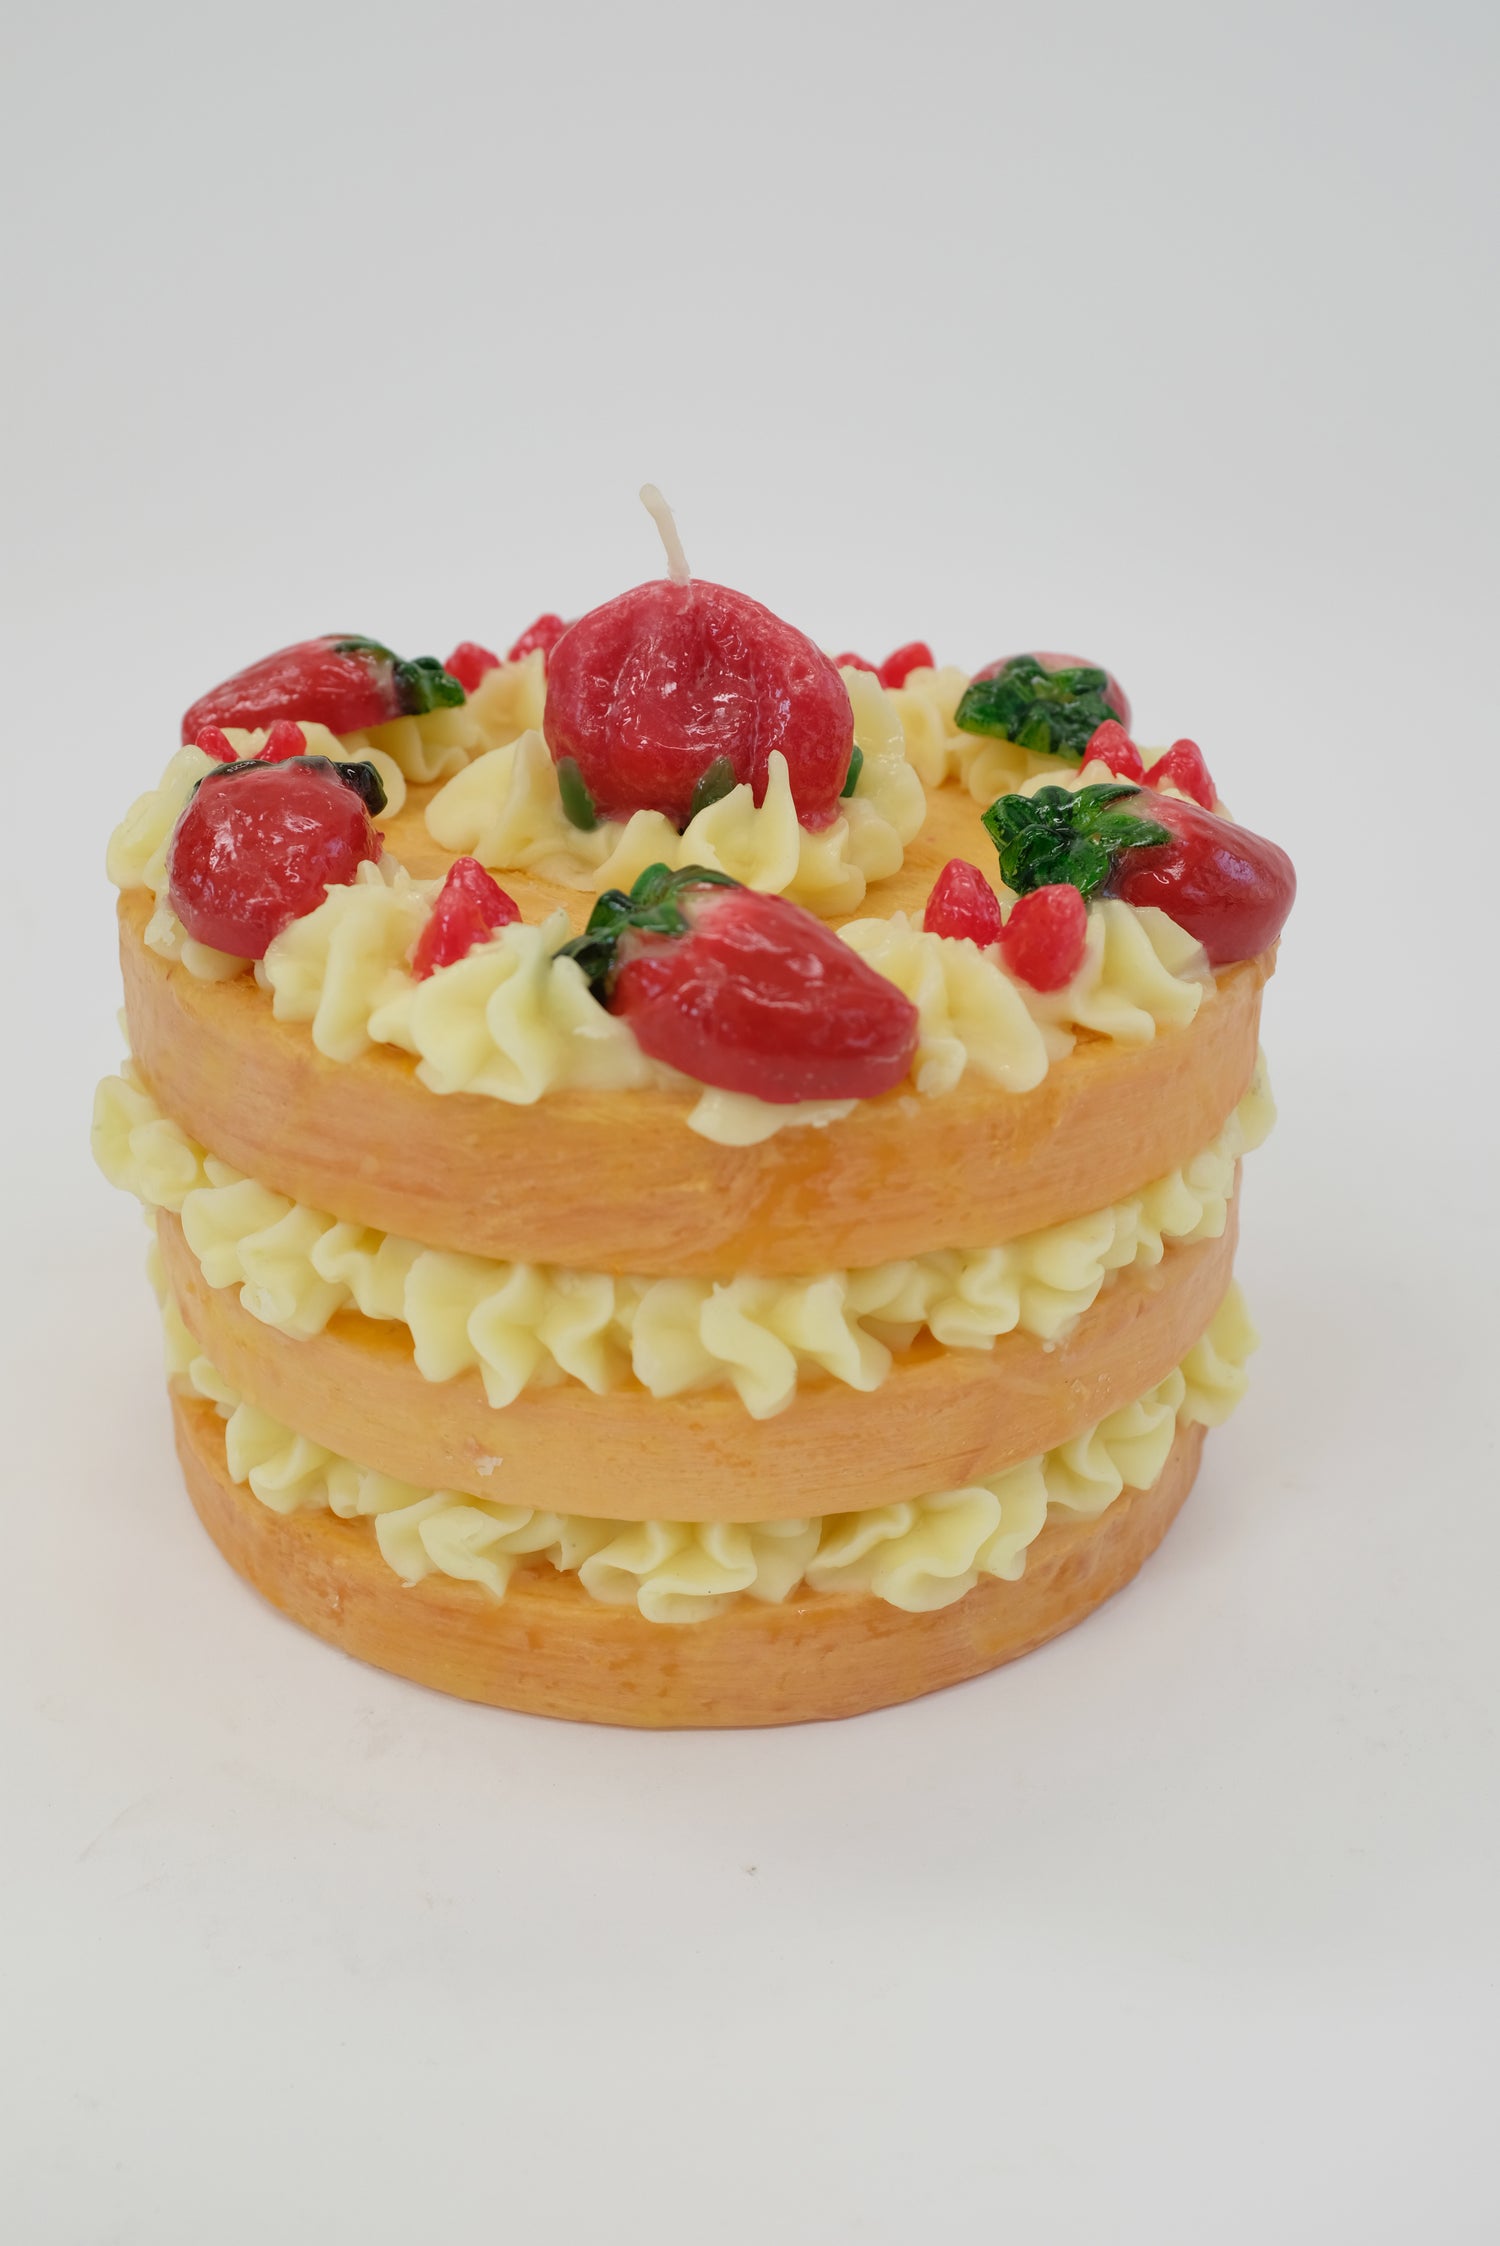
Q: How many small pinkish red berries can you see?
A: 12